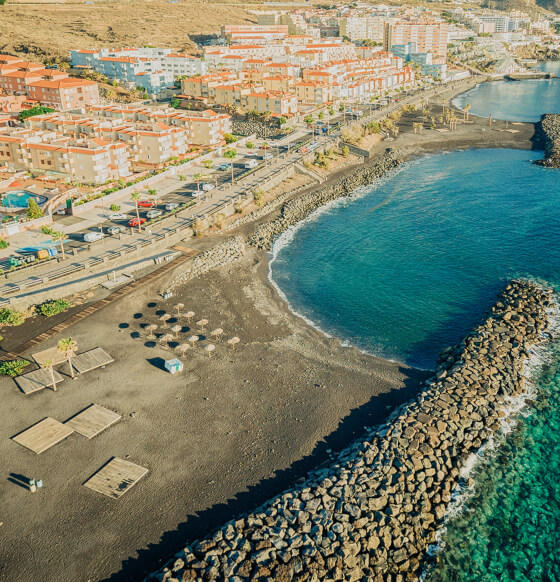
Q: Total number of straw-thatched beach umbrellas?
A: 12